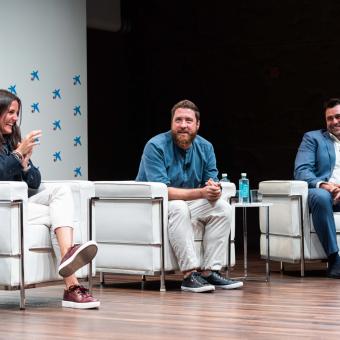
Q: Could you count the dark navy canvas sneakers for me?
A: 2